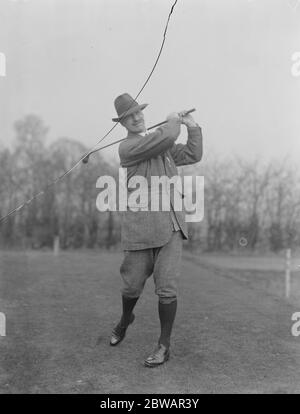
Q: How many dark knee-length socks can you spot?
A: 2